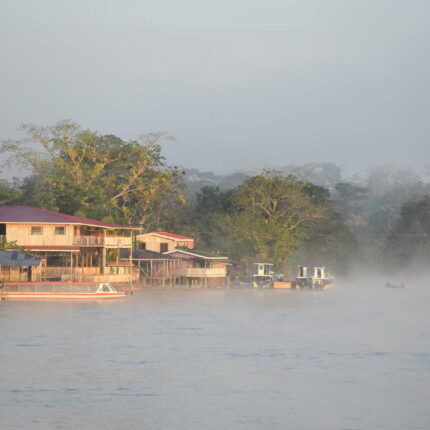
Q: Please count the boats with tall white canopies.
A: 3